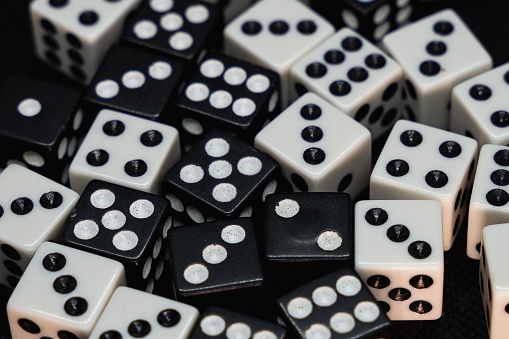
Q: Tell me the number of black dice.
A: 11